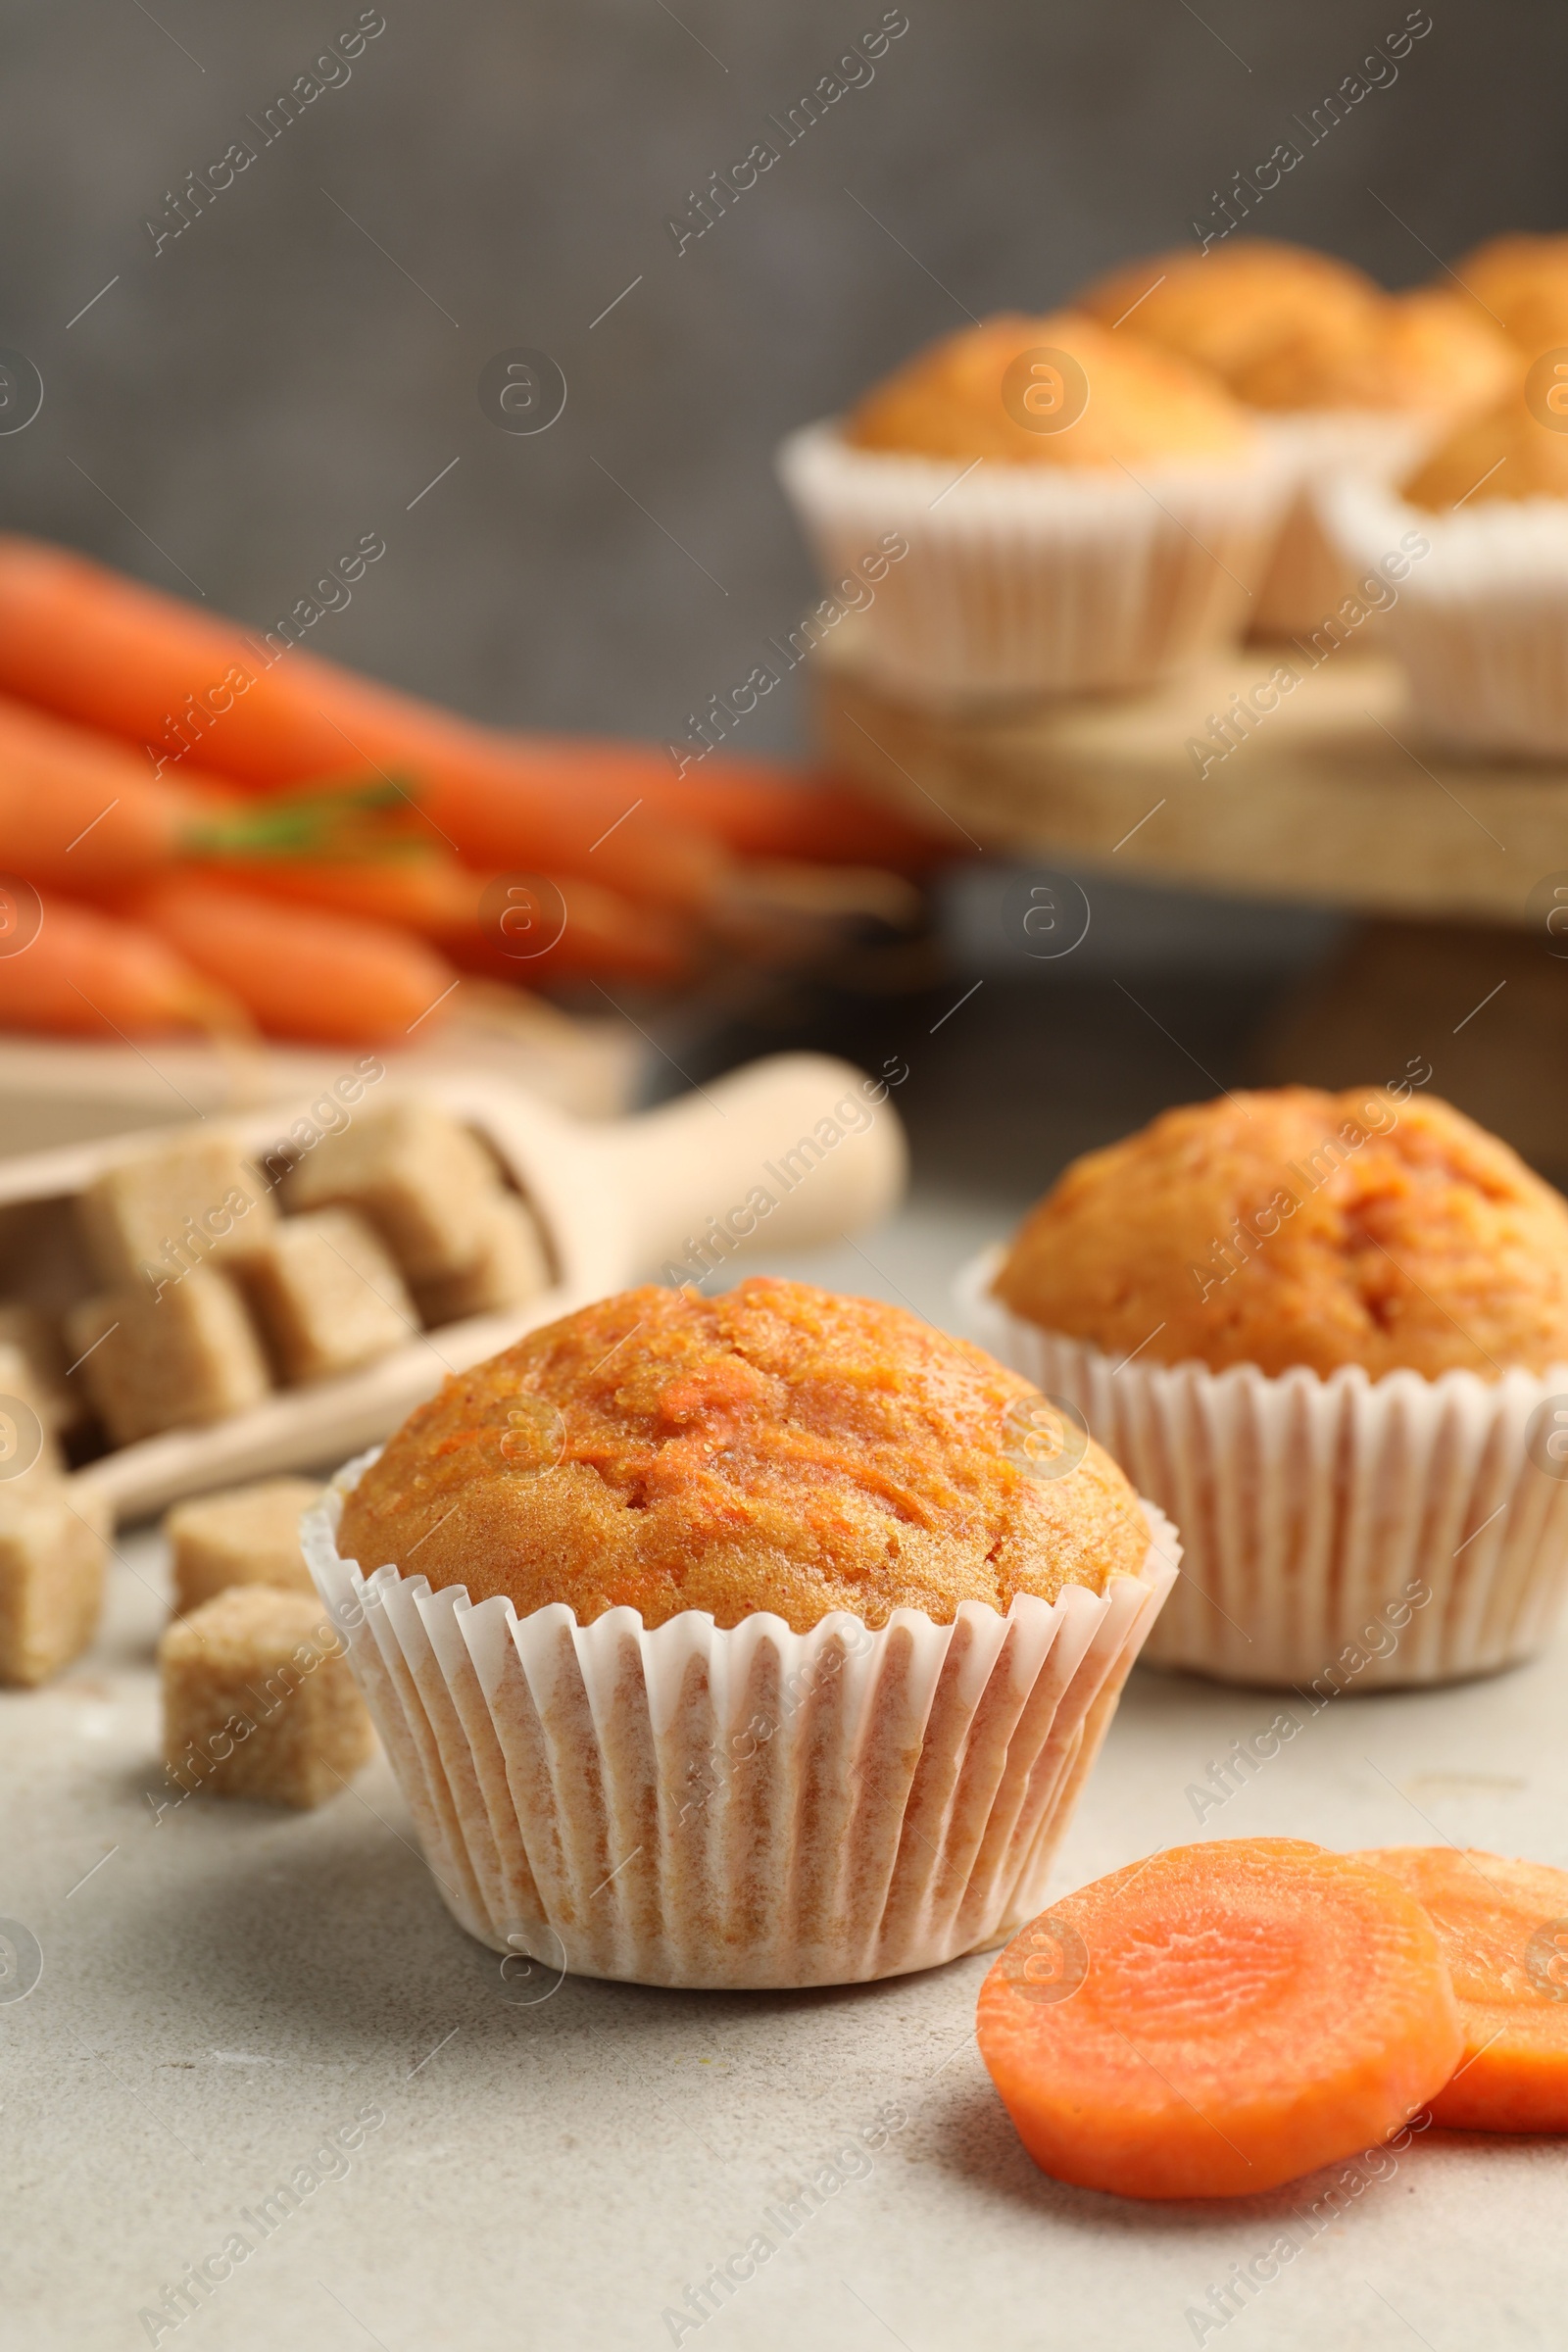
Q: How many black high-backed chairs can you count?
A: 0